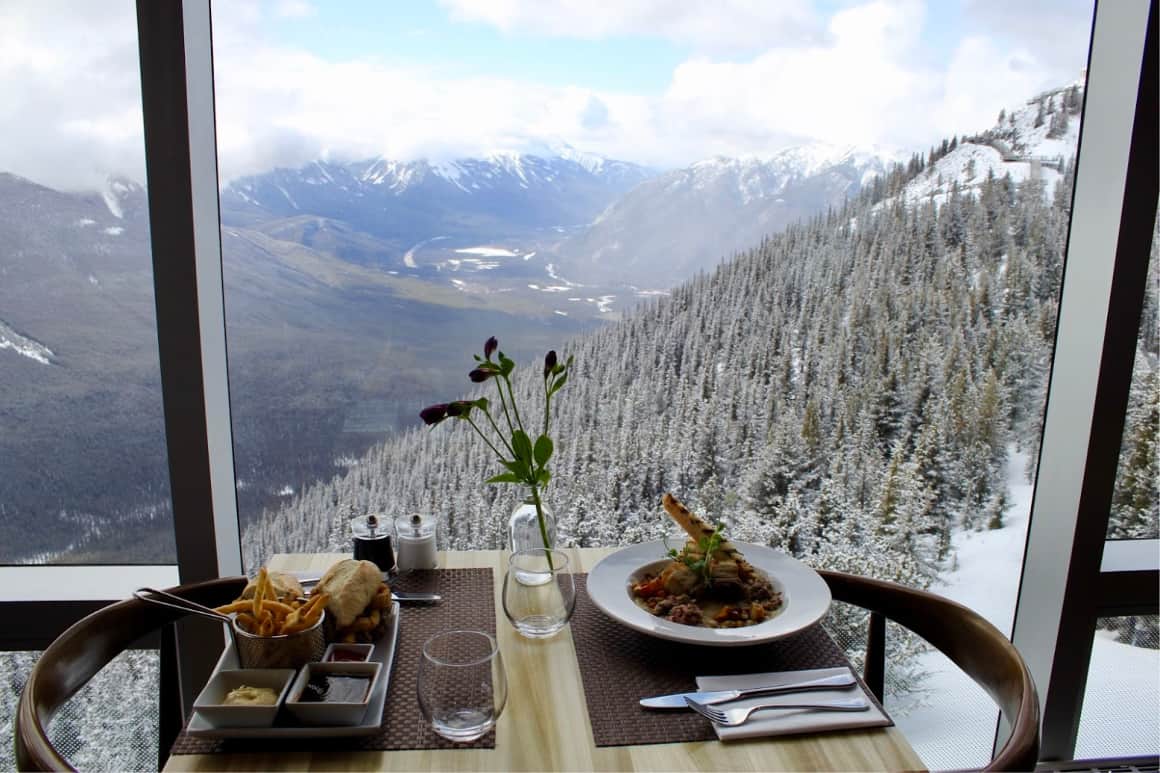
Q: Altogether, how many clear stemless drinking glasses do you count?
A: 2